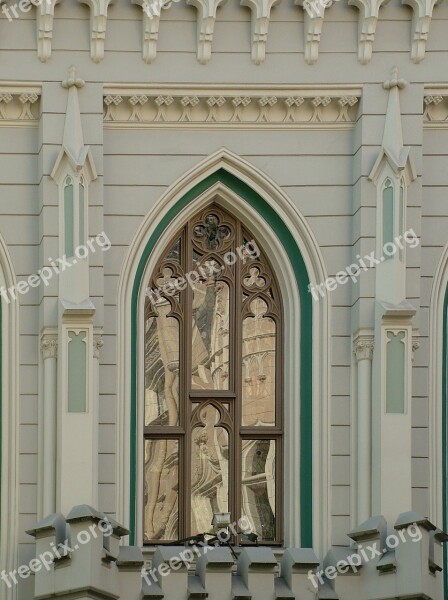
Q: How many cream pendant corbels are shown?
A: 8